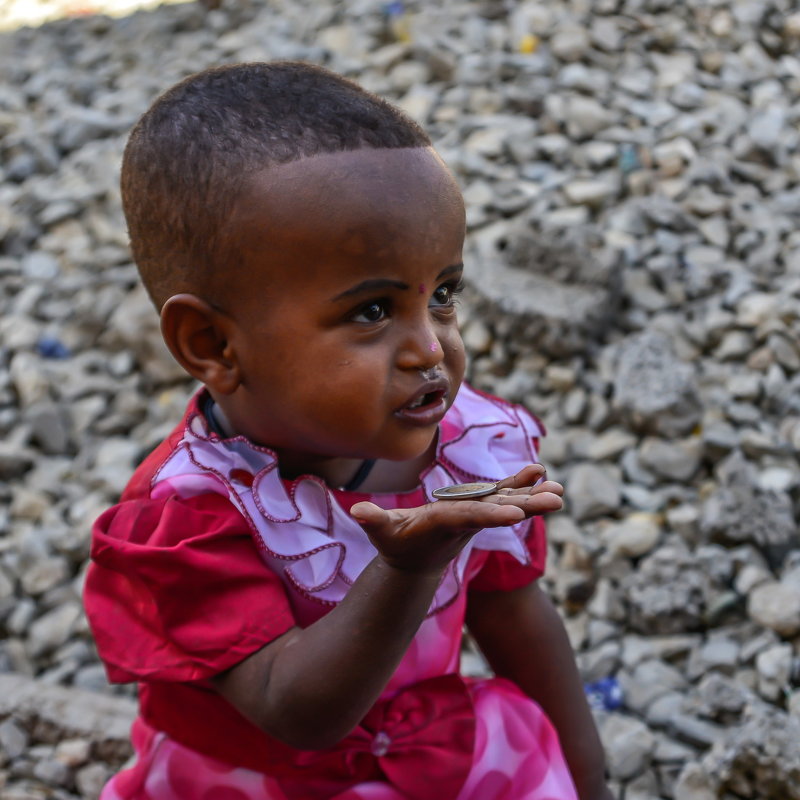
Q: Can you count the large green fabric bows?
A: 0